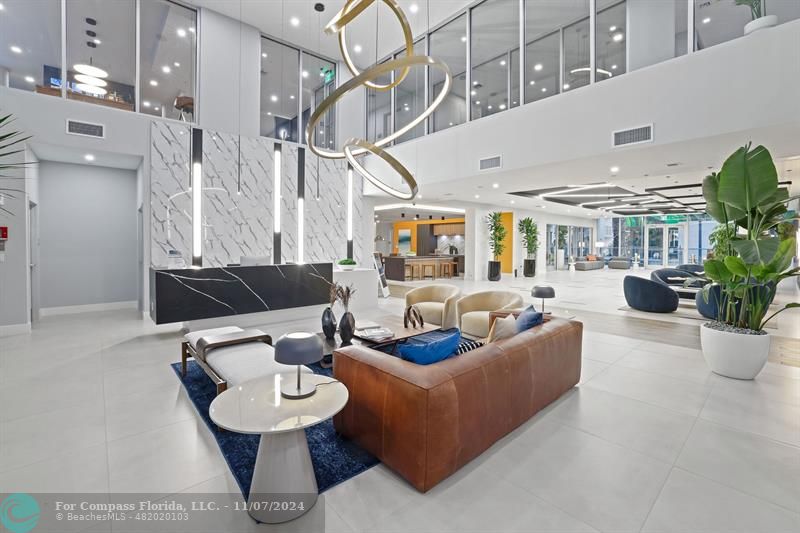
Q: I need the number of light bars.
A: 4